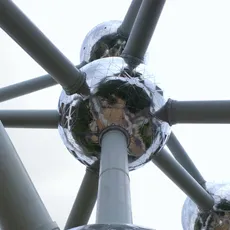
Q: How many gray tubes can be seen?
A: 11